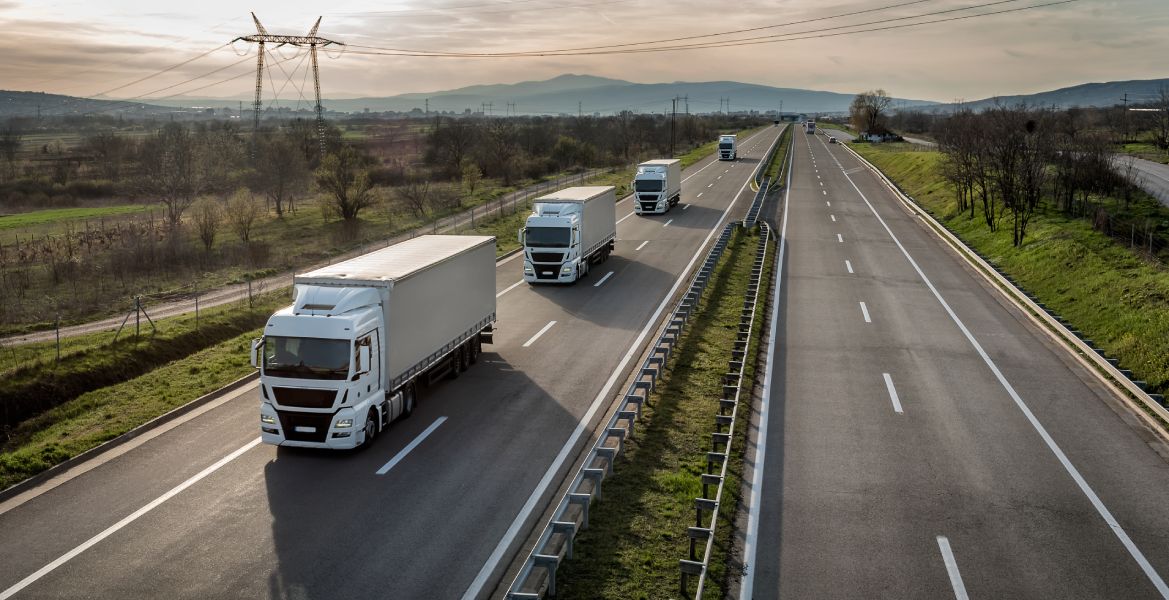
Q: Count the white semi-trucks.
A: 4